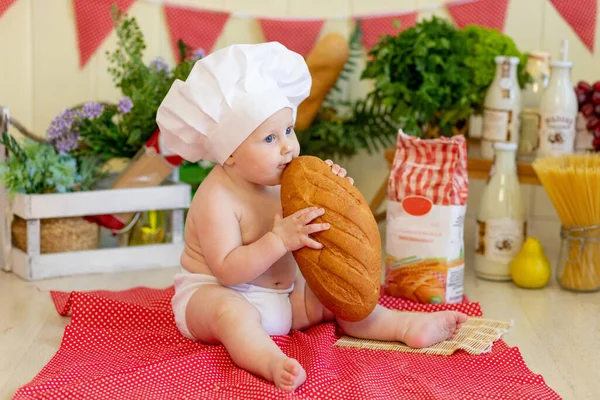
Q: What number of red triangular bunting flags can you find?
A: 7